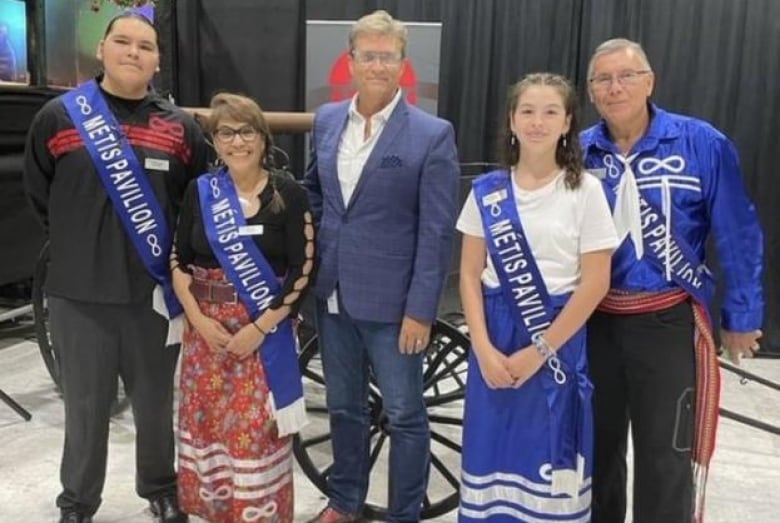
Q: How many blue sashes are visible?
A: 4